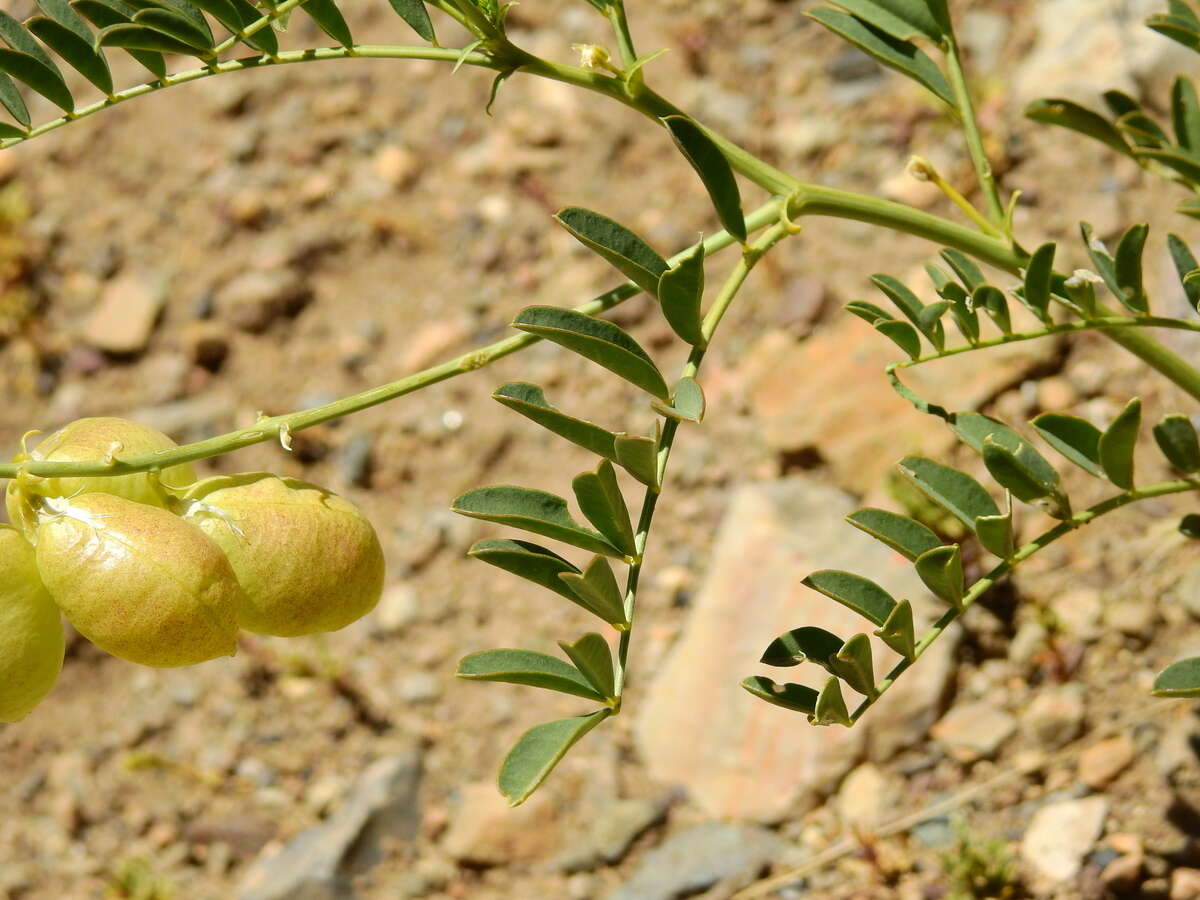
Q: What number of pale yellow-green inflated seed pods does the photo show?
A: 4